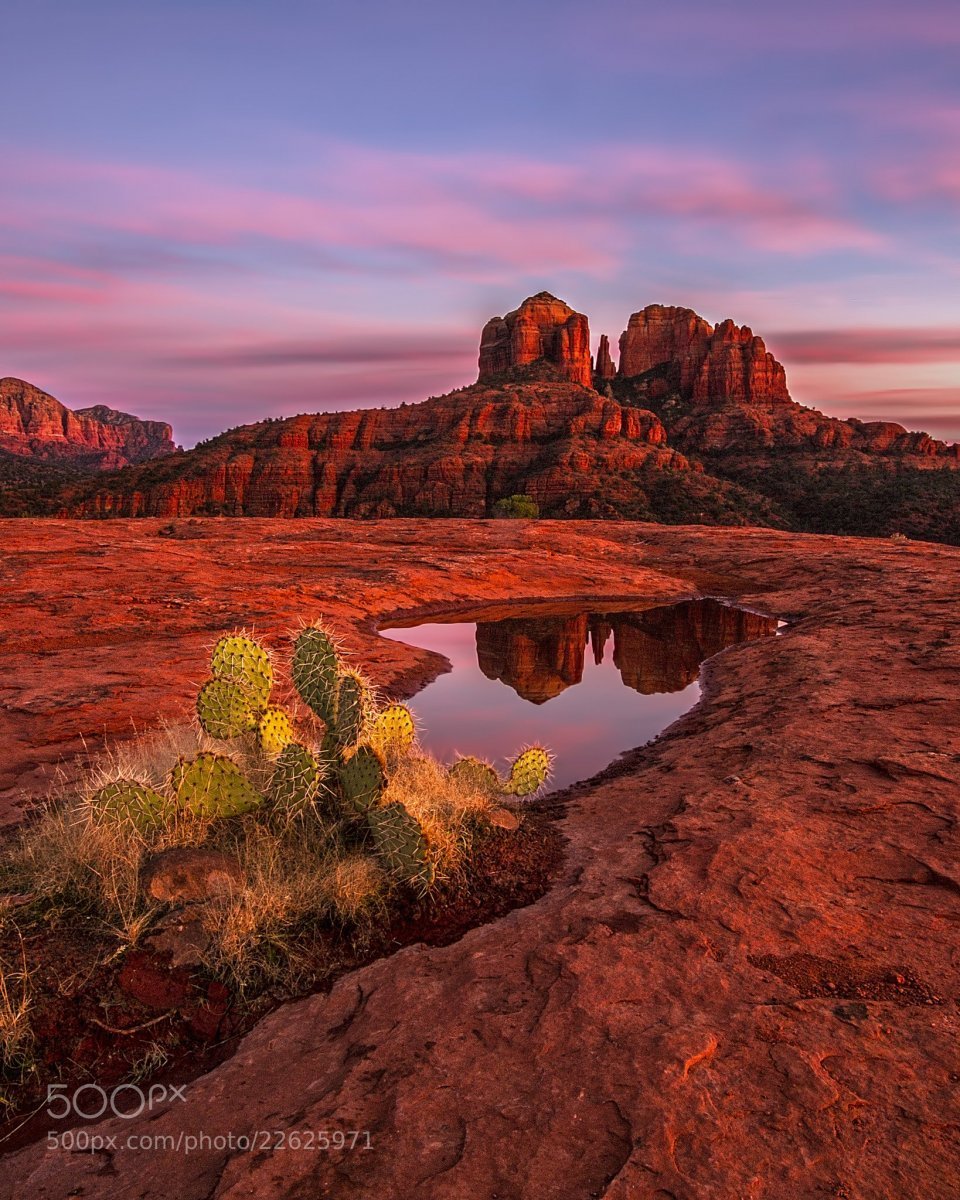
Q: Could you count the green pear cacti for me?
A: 13